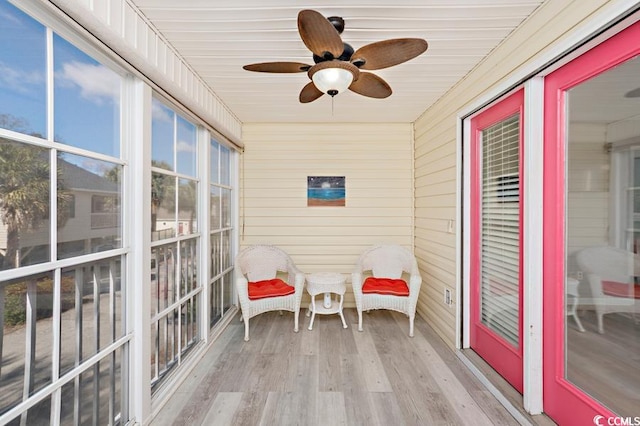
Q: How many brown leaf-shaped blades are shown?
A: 5